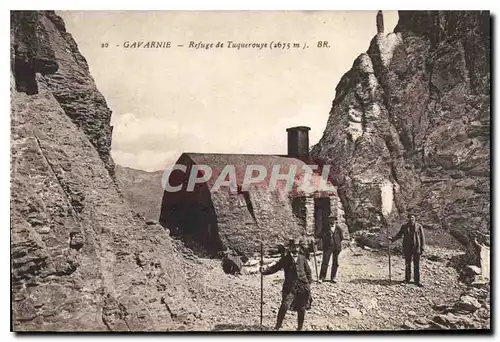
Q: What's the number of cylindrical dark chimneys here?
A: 1